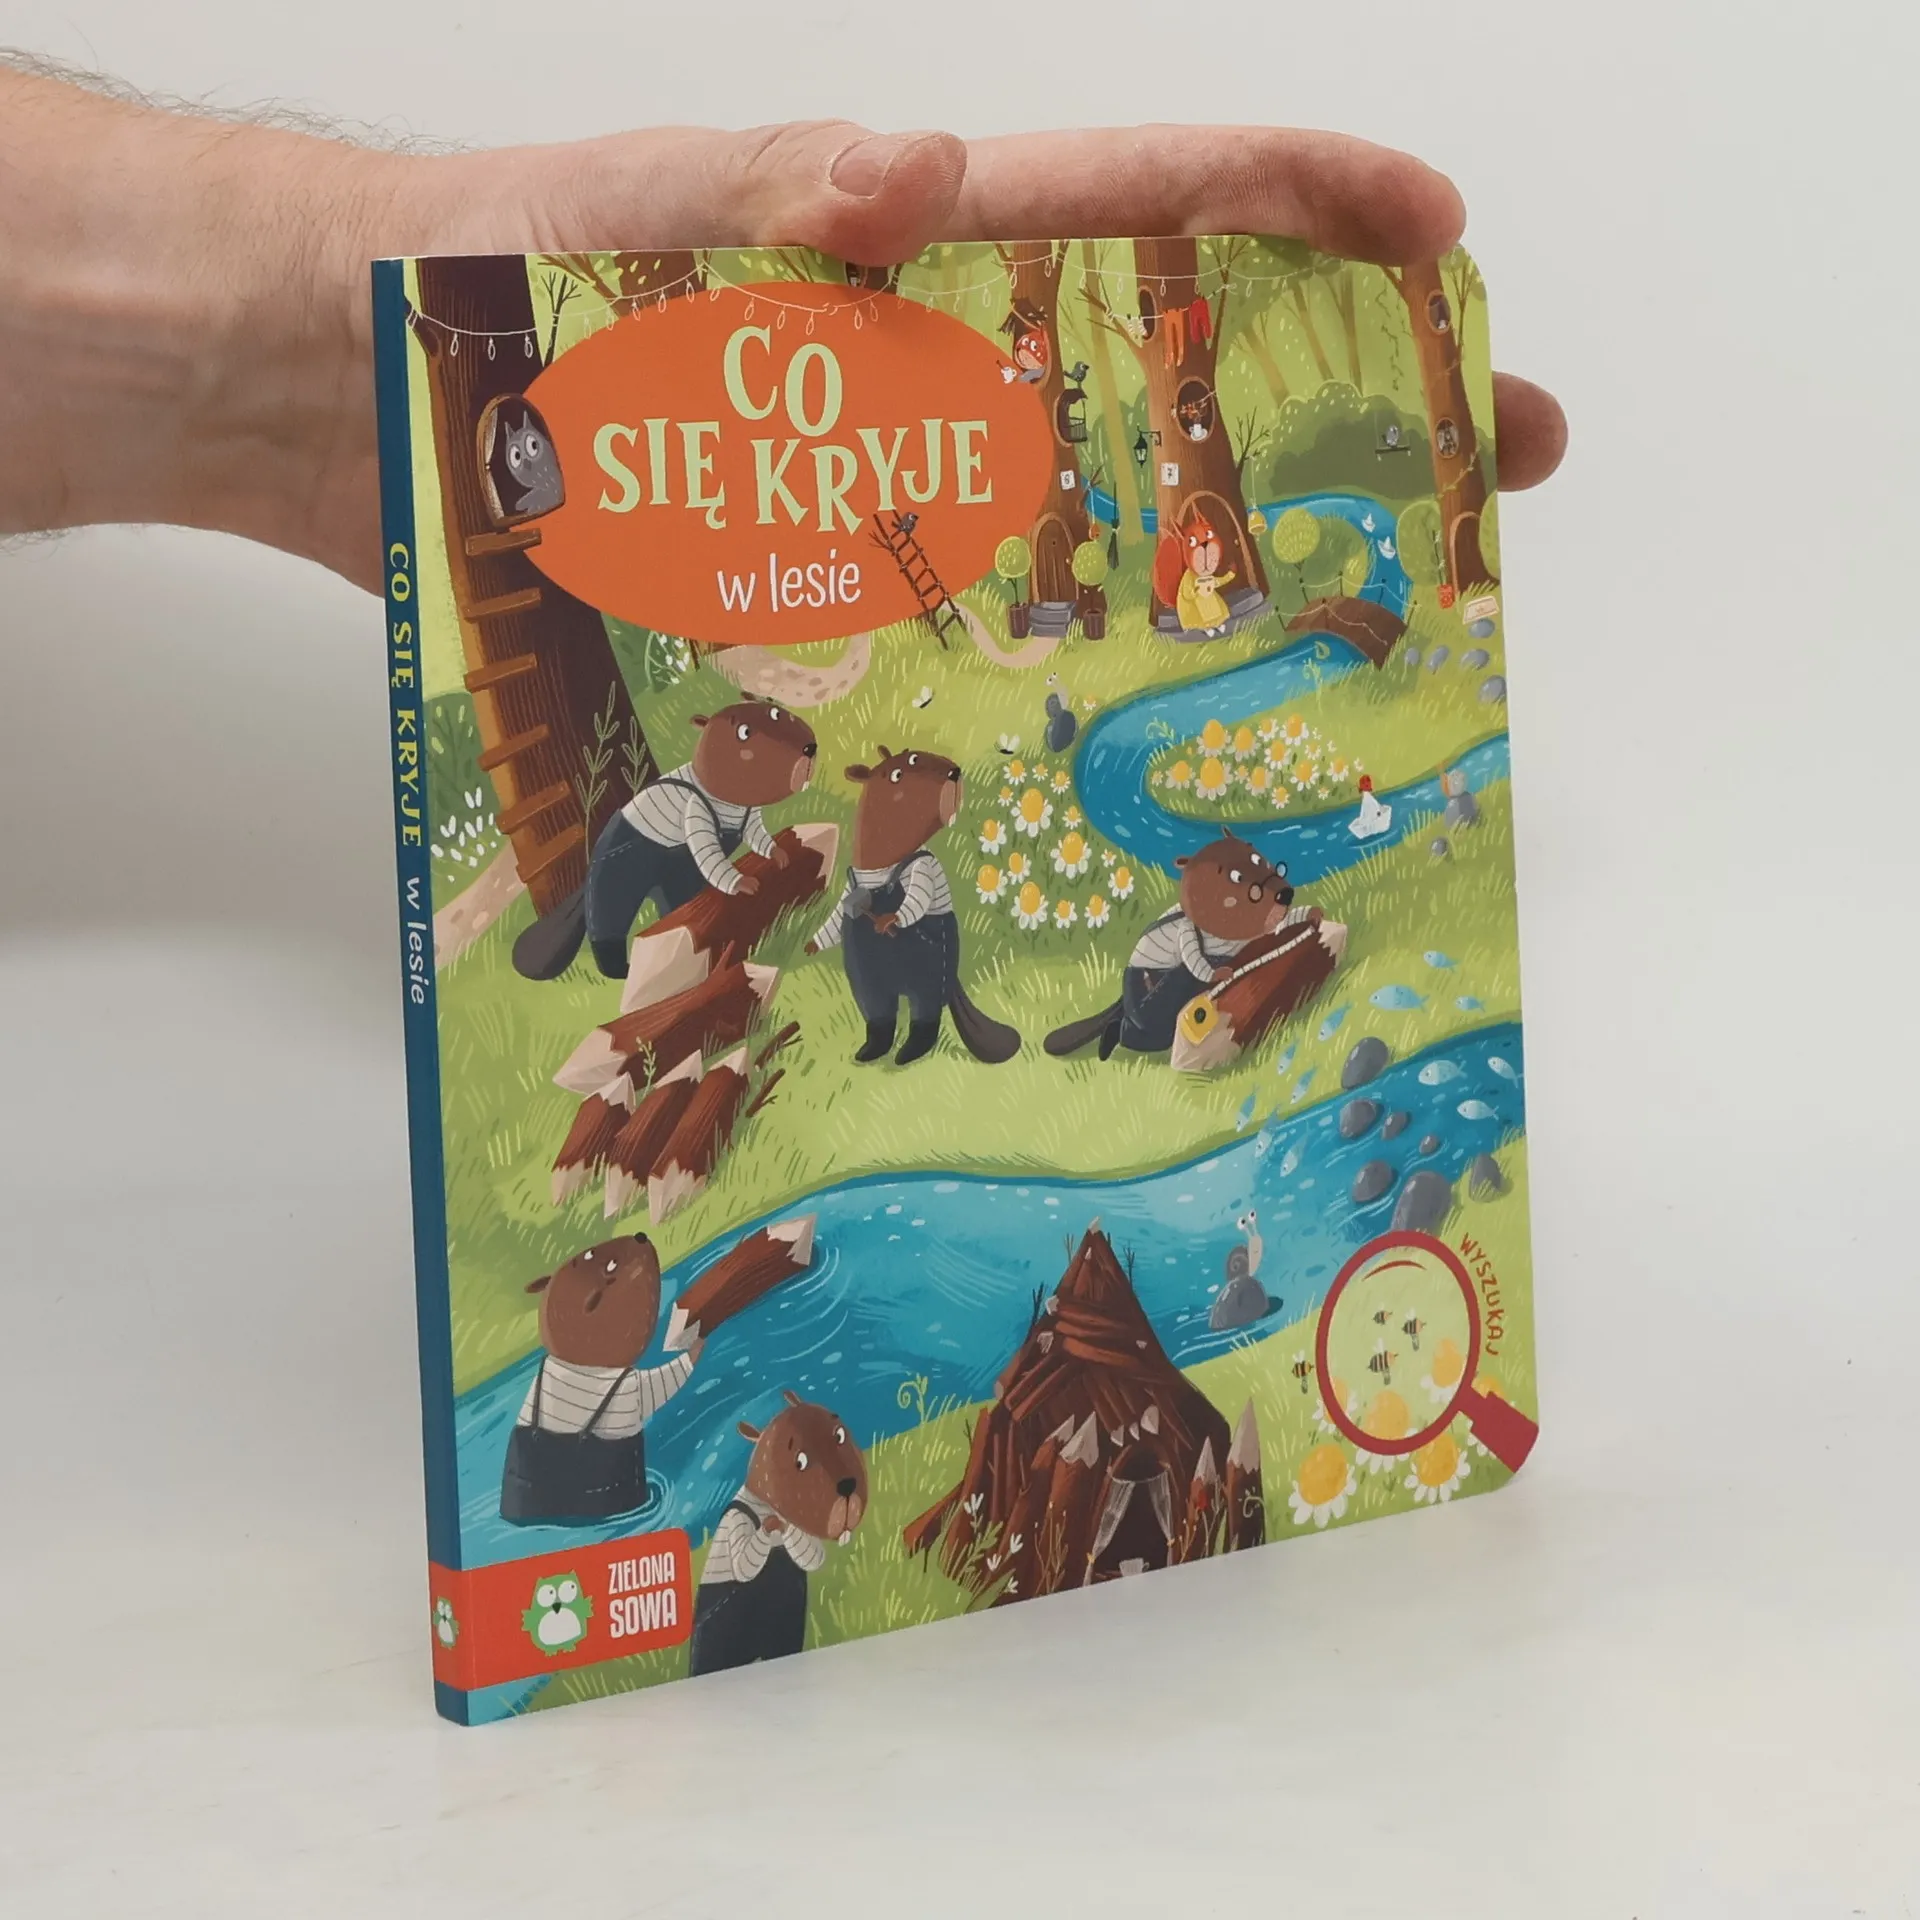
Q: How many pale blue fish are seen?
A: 12